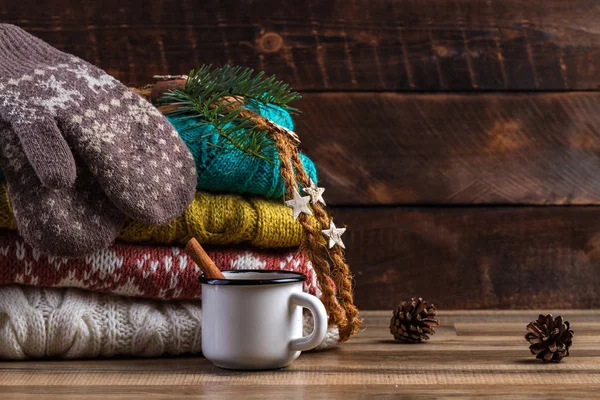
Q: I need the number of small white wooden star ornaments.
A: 3